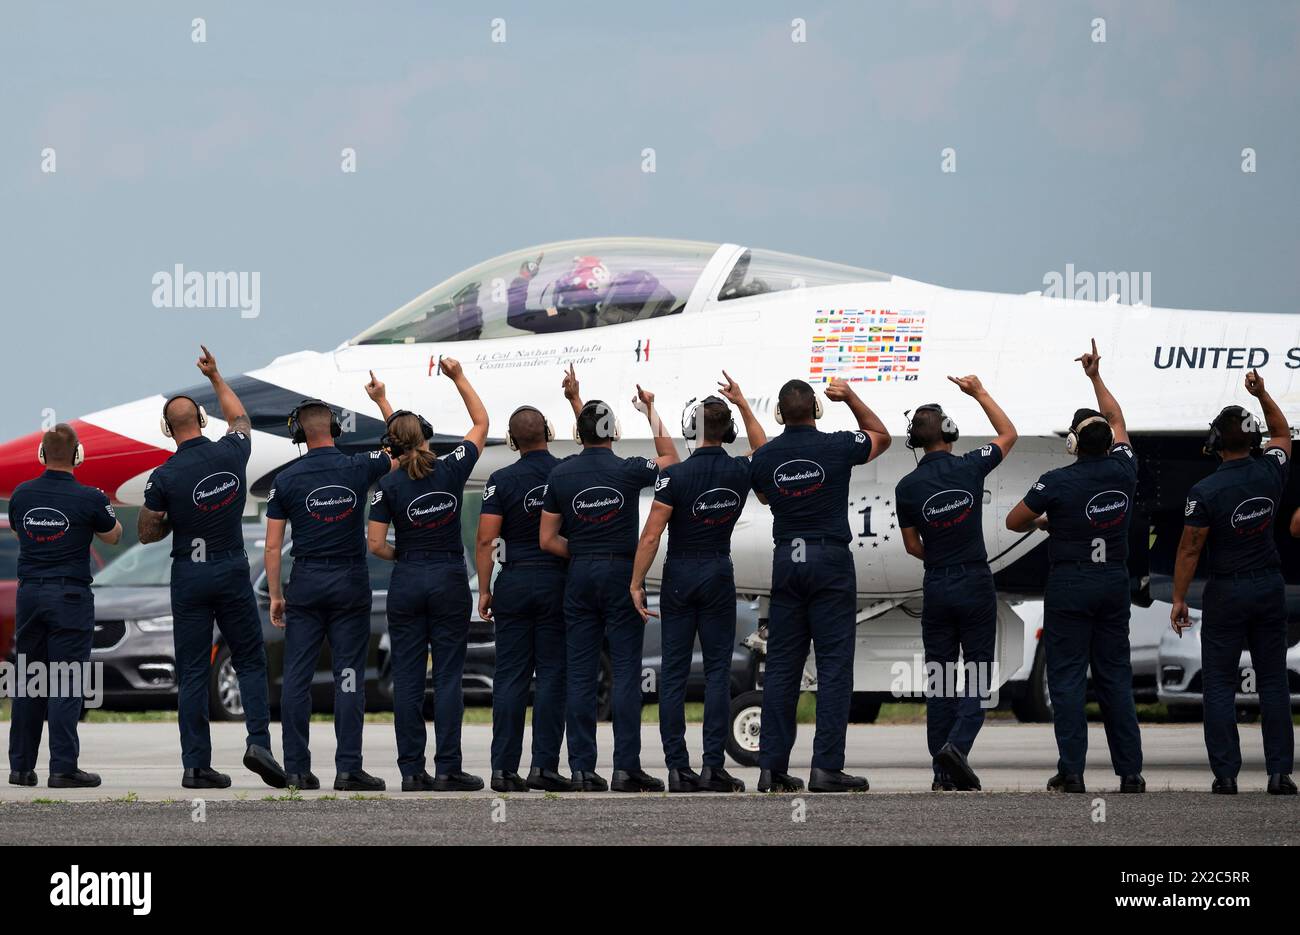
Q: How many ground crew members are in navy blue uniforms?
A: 11